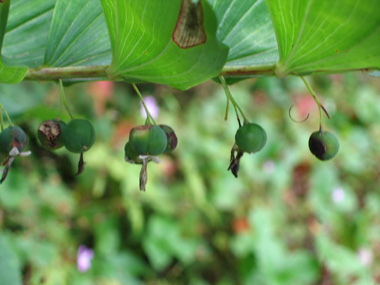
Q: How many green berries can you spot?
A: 8